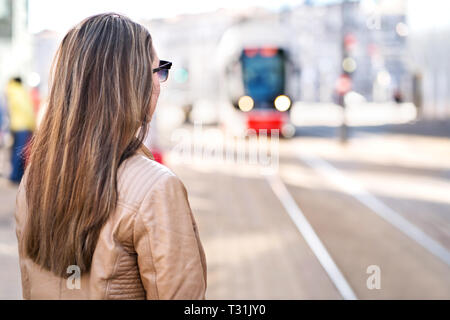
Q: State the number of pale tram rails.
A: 2